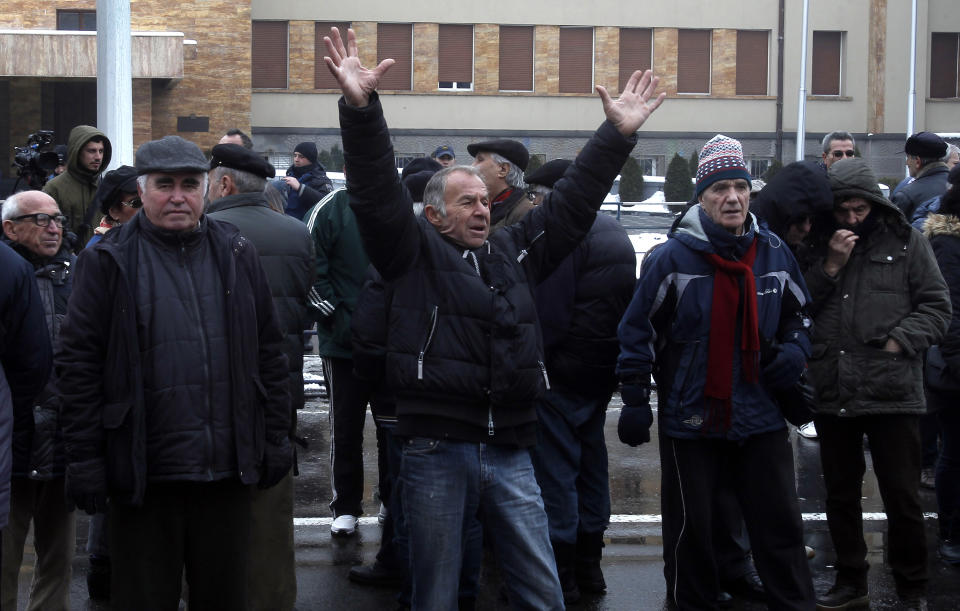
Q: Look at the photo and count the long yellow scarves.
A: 0